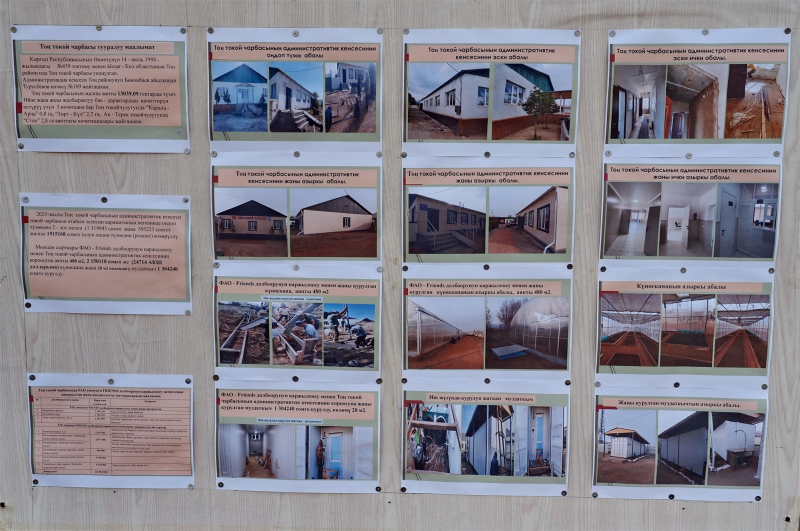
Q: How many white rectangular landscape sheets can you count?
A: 15